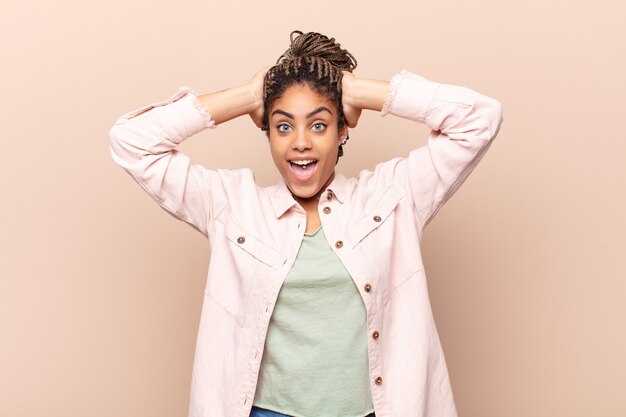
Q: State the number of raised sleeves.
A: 2